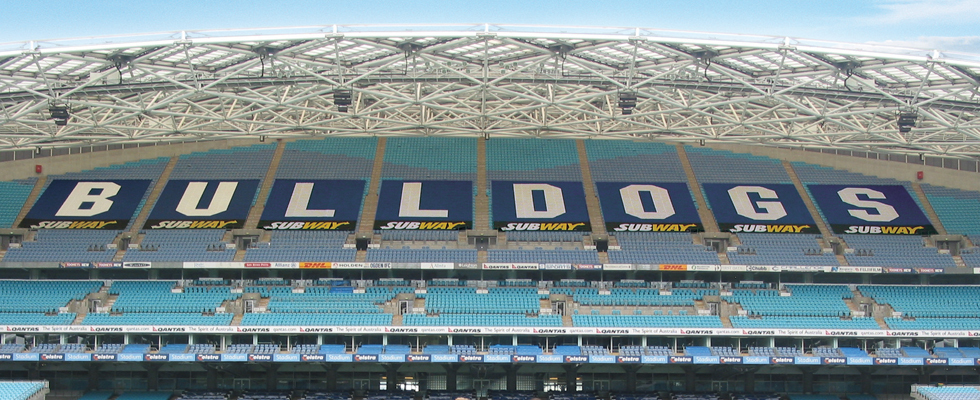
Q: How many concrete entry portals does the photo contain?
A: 15